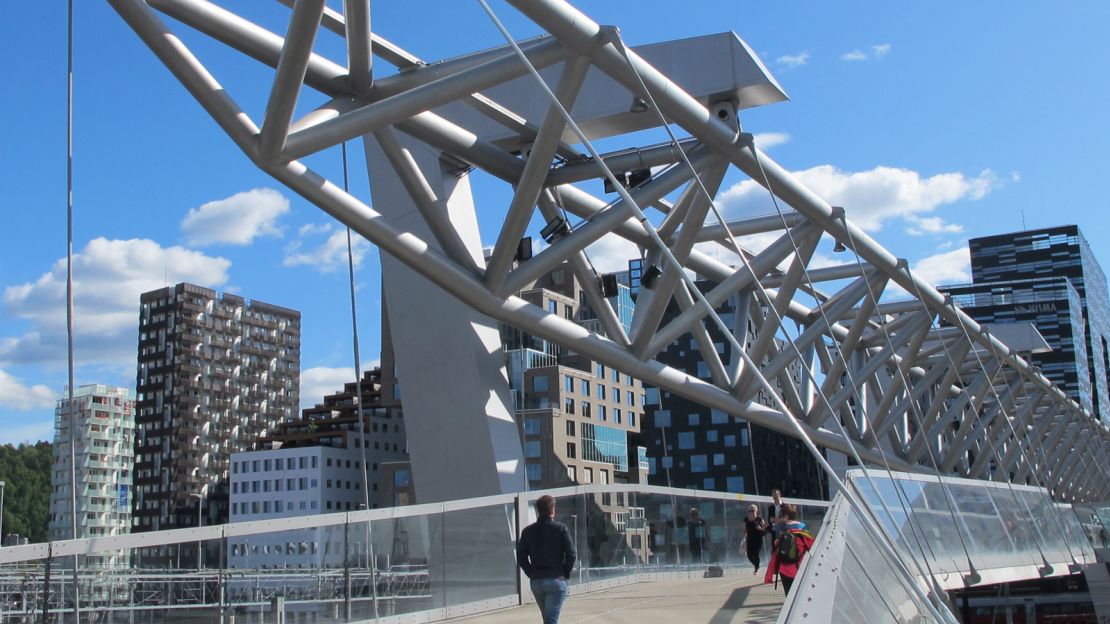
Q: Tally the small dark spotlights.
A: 6